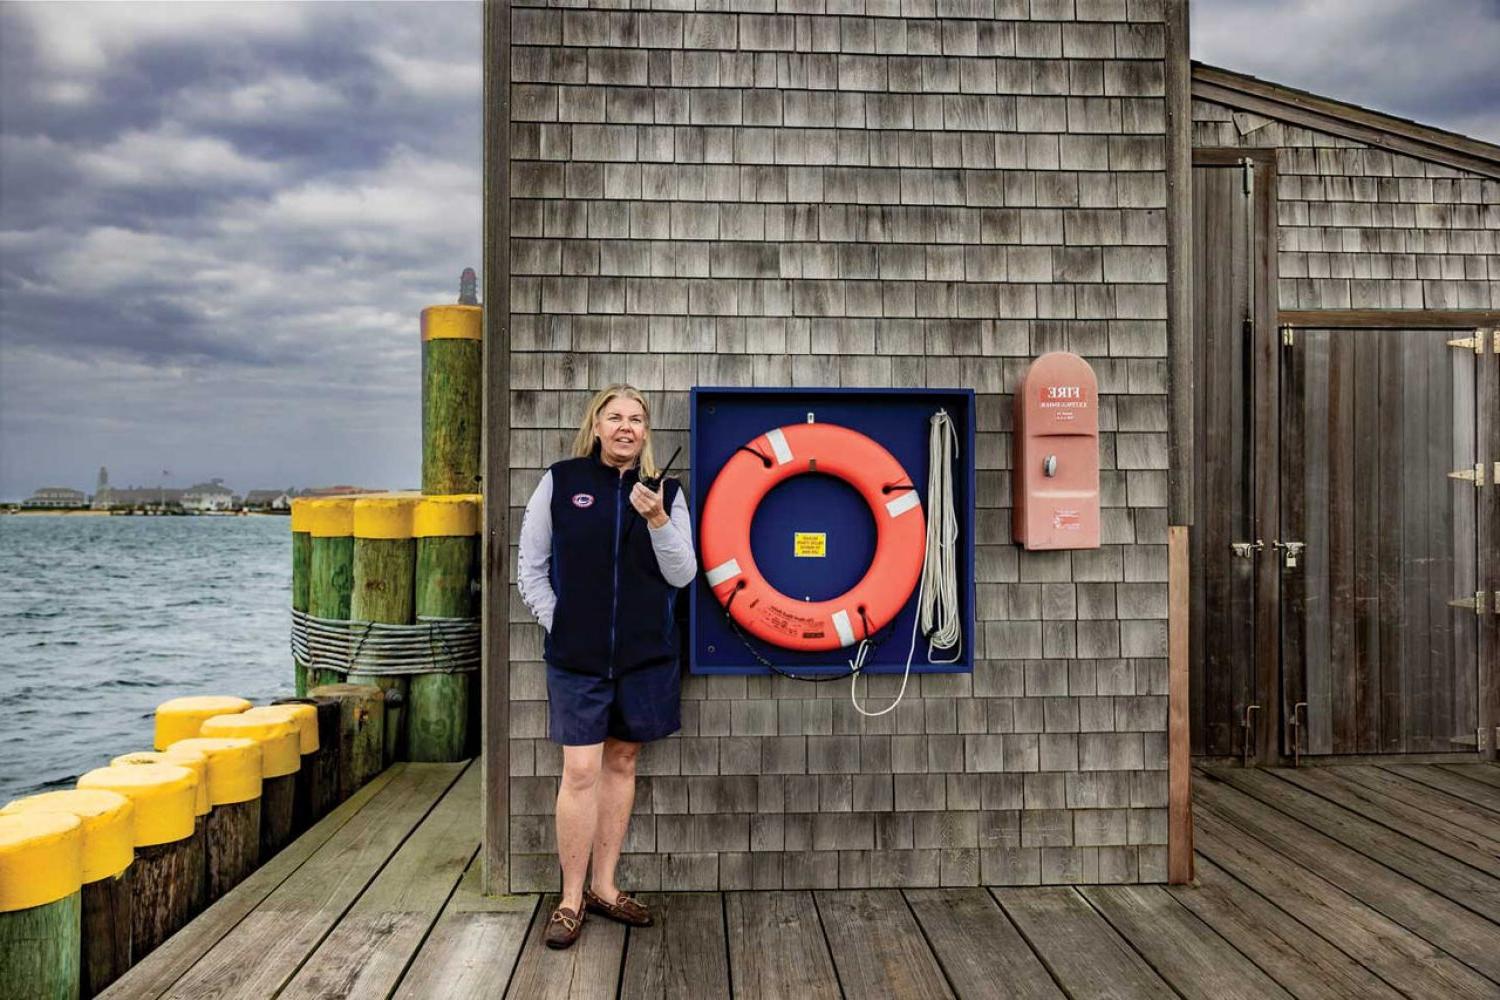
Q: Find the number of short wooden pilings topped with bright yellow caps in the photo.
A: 8